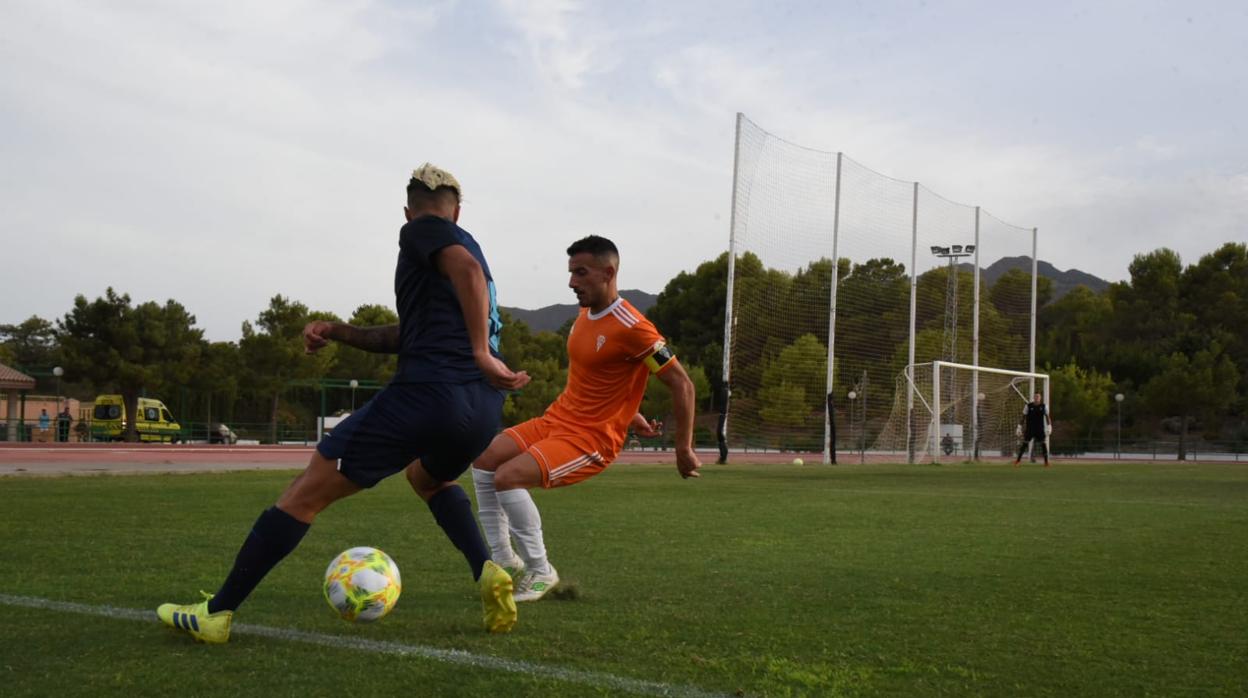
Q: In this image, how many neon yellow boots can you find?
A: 2